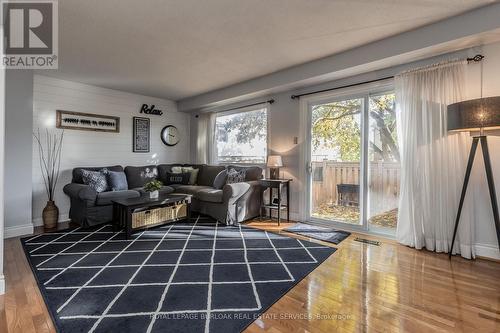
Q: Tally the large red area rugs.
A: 0